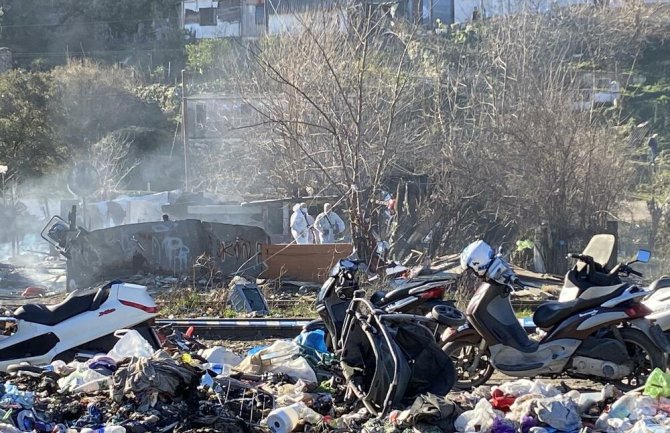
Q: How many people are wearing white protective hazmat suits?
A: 2